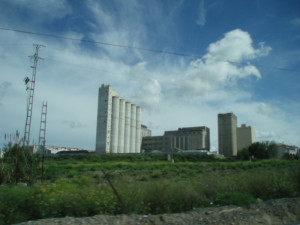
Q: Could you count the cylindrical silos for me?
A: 5